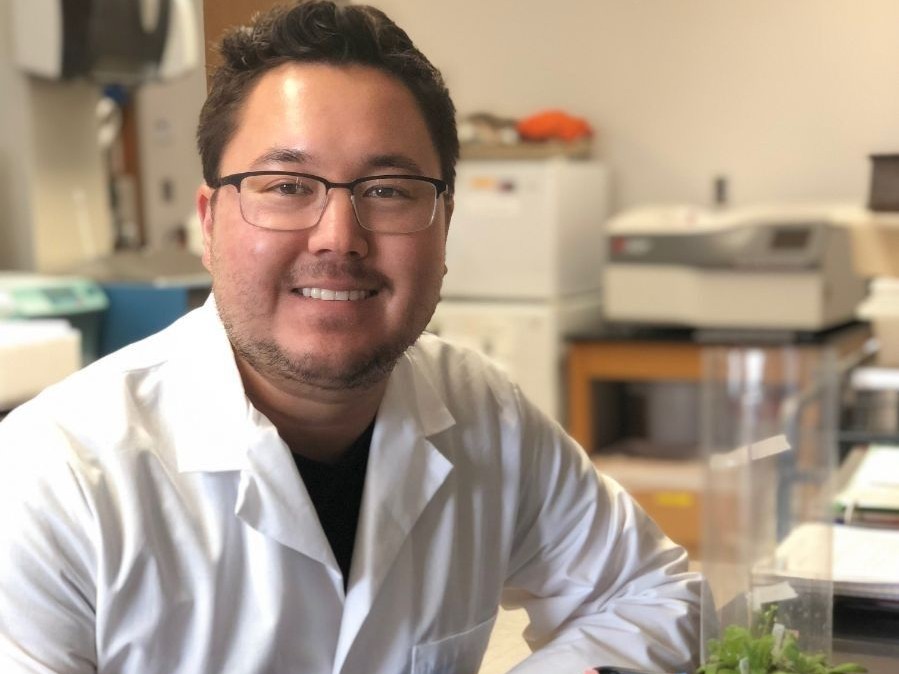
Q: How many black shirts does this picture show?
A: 1